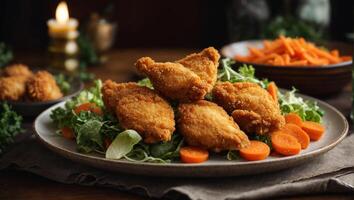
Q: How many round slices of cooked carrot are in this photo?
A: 6